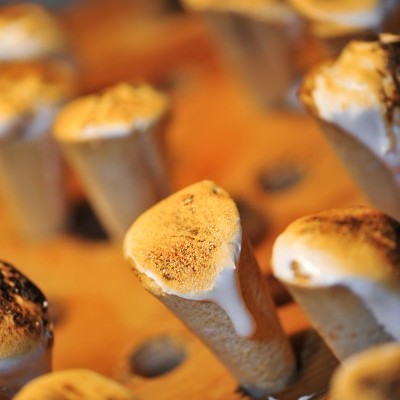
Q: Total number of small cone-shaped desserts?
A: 11